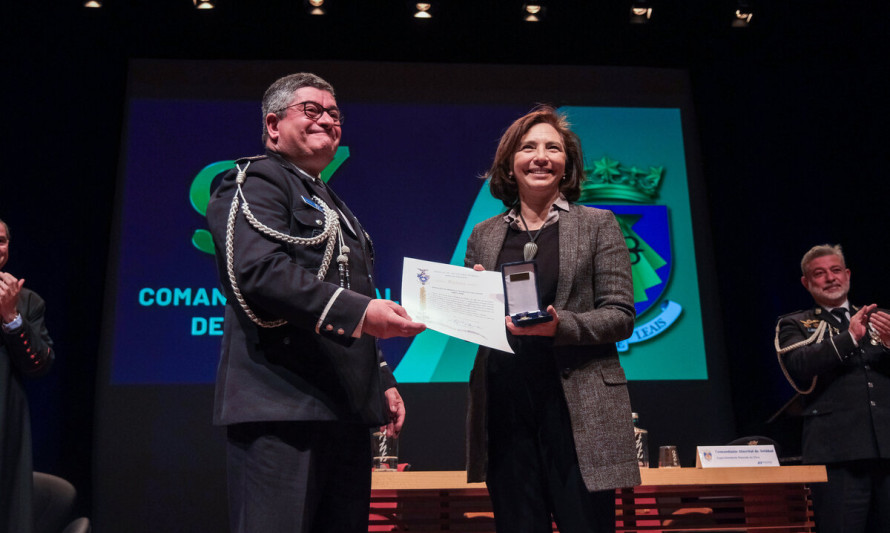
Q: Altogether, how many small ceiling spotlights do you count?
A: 7